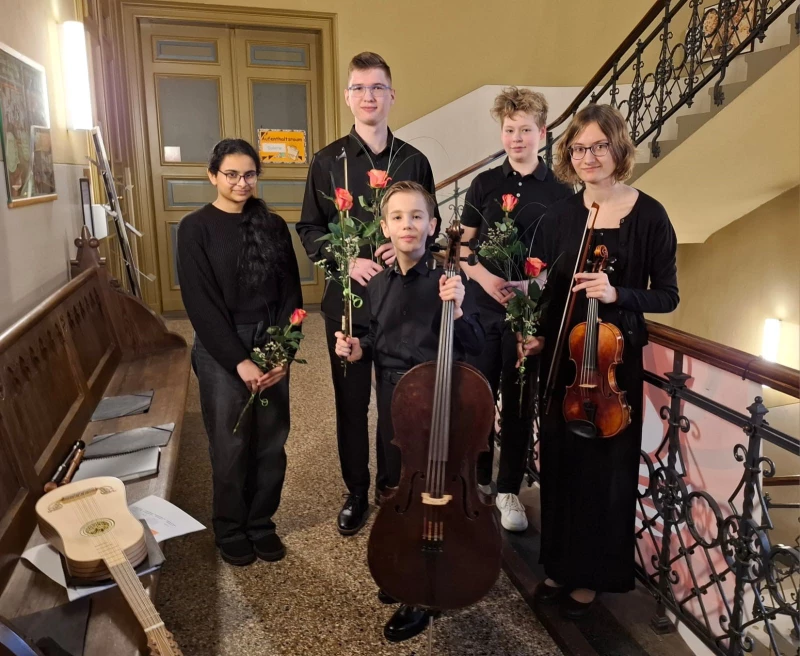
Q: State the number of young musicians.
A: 5